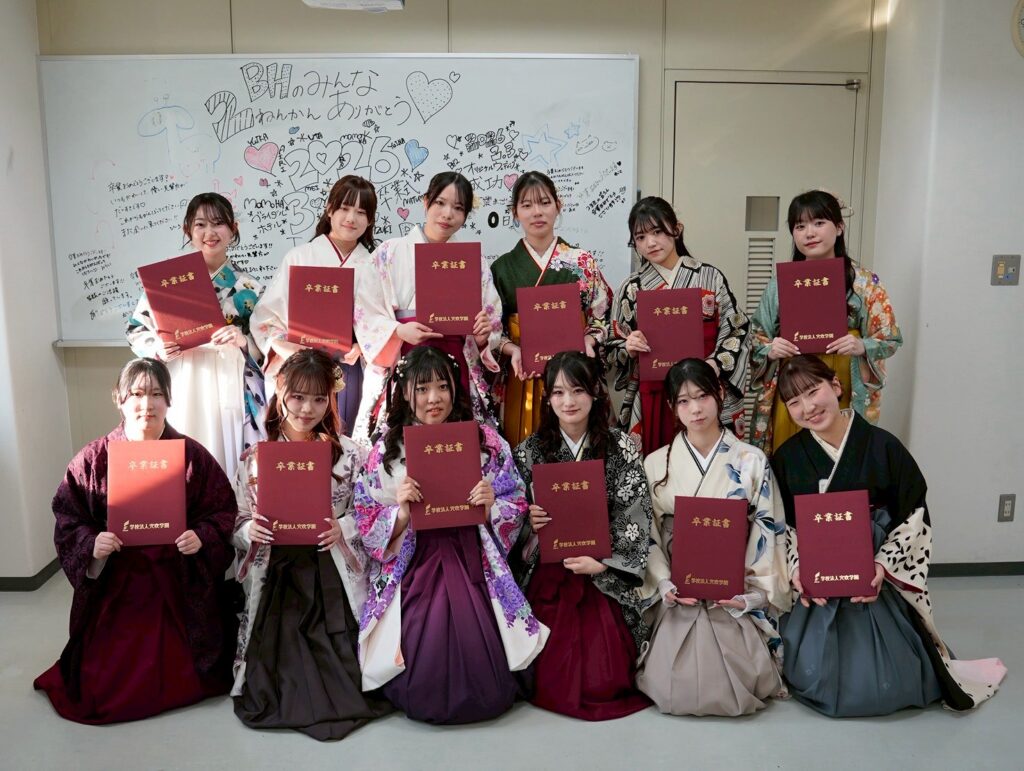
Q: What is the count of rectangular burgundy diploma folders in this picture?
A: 12